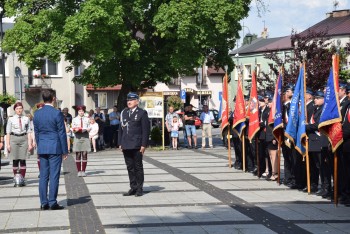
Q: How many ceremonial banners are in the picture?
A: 6